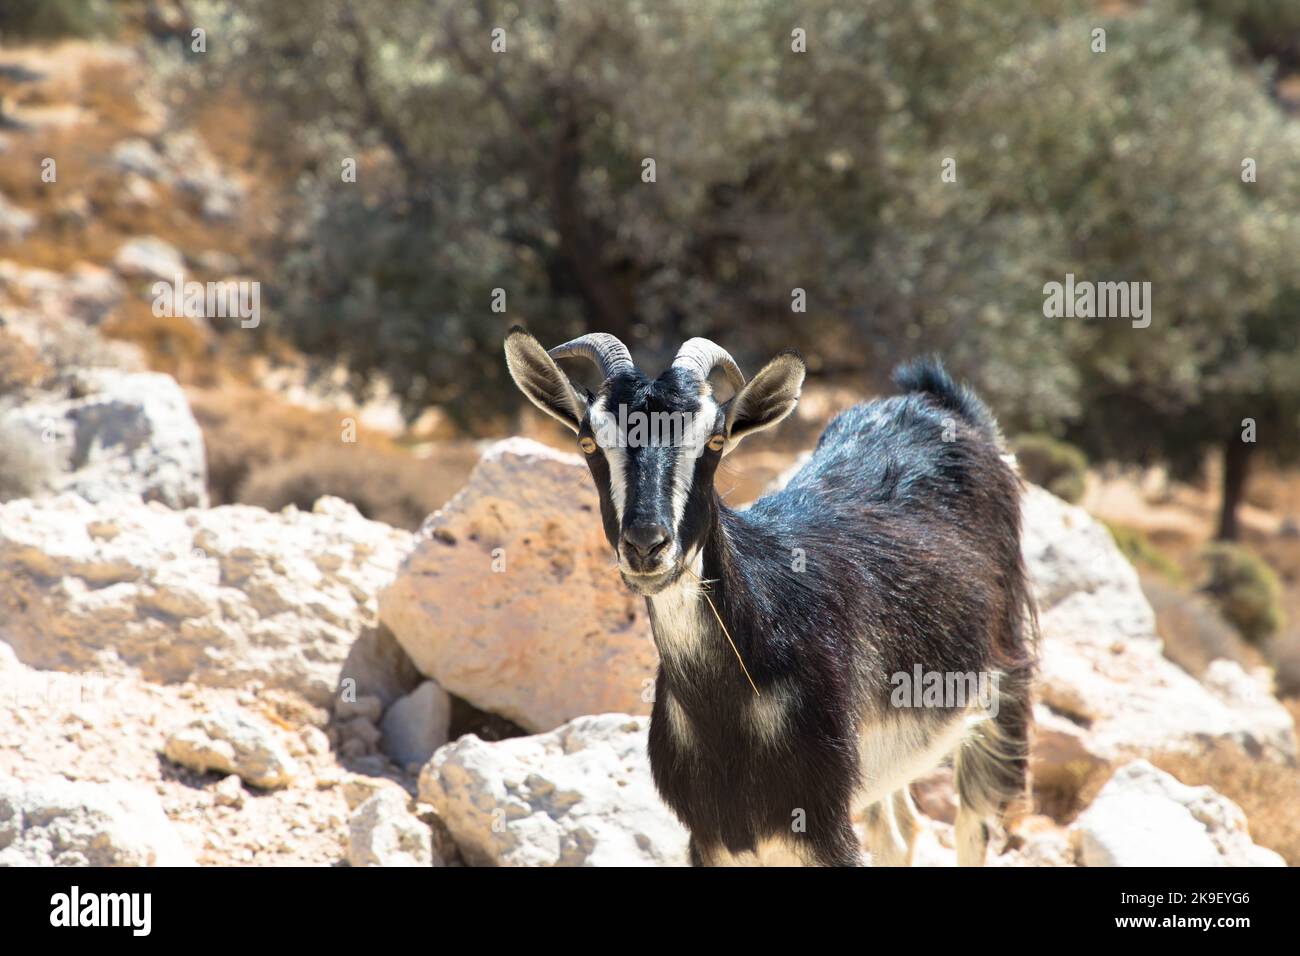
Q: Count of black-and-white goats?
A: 1